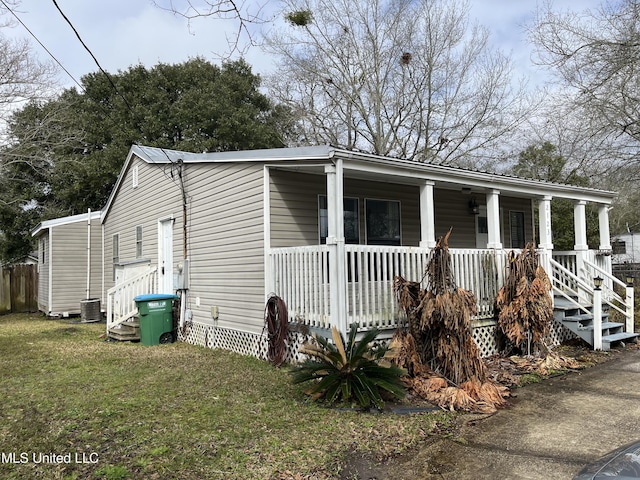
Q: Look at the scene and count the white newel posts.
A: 2